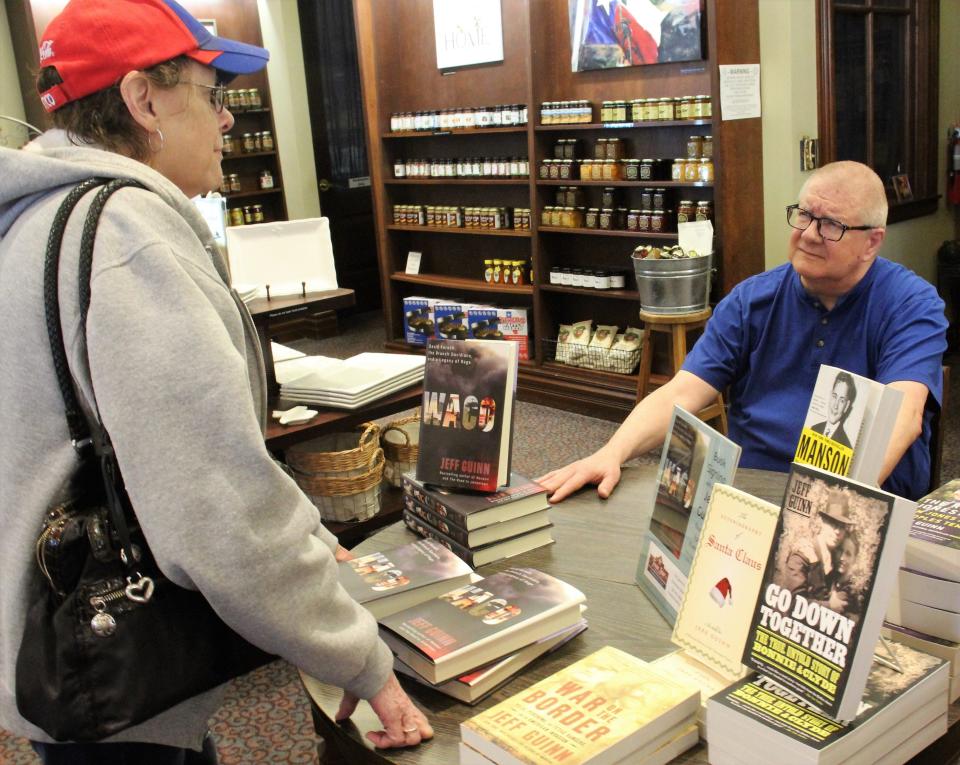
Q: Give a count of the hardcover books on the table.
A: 7